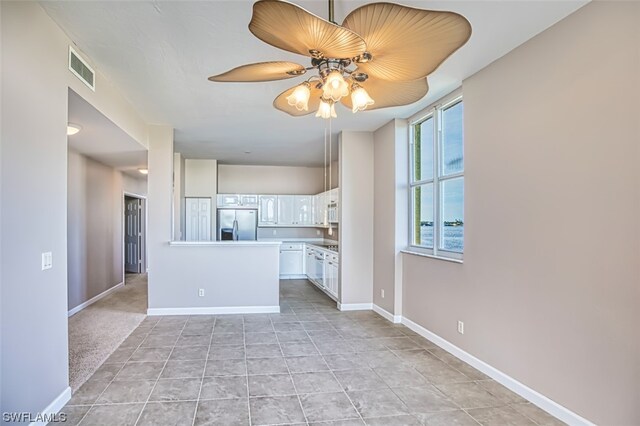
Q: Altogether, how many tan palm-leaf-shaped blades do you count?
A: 5